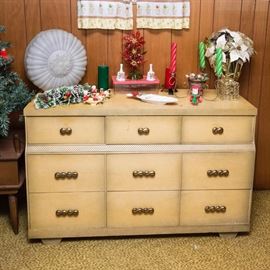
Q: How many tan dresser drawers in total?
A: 9